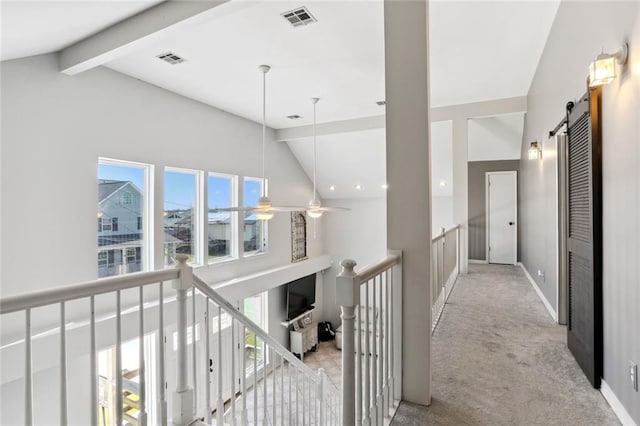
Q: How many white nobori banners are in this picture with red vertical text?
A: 0